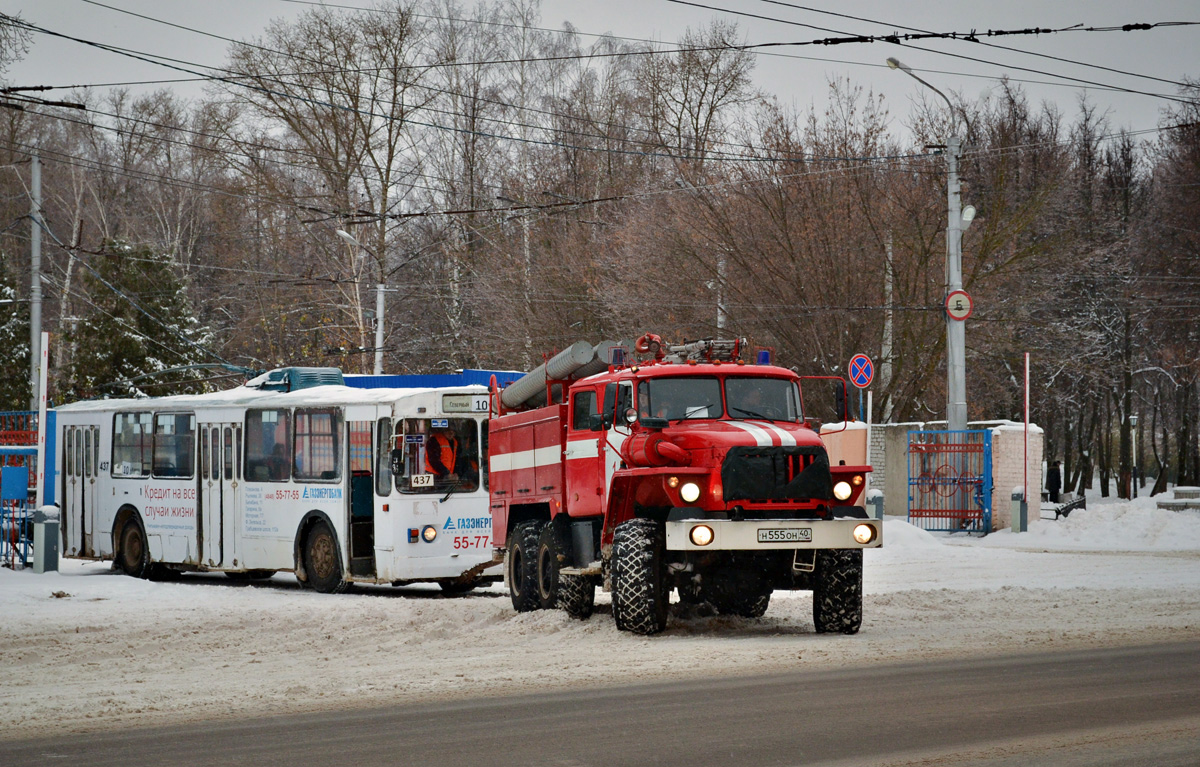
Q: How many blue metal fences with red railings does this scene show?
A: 2